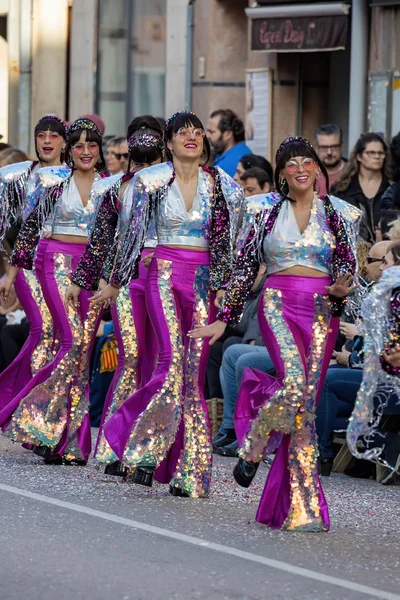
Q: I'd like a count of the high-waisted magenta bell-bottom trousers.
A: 5